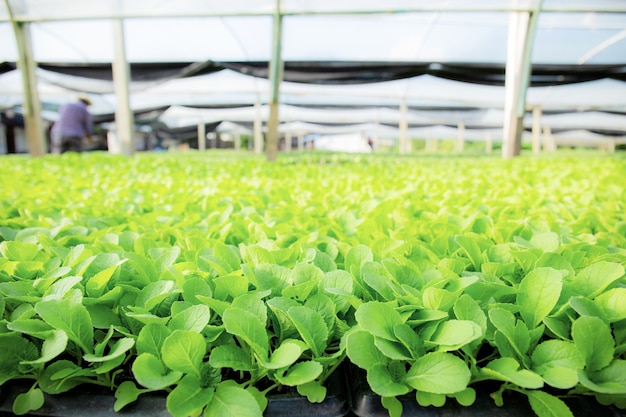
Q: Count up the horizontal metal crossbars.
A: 1